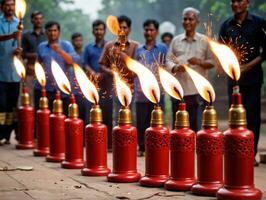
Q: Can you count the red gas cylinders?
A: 10